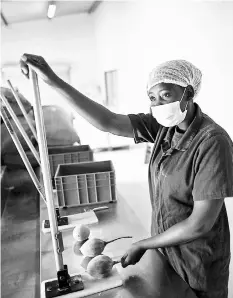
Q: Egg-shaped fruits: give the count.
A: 3